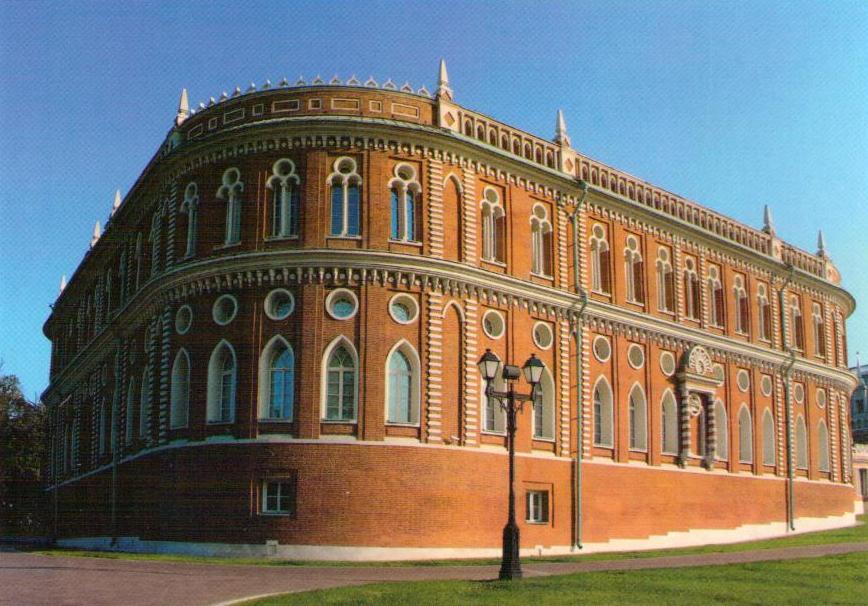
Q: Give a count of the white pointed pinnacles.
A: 8